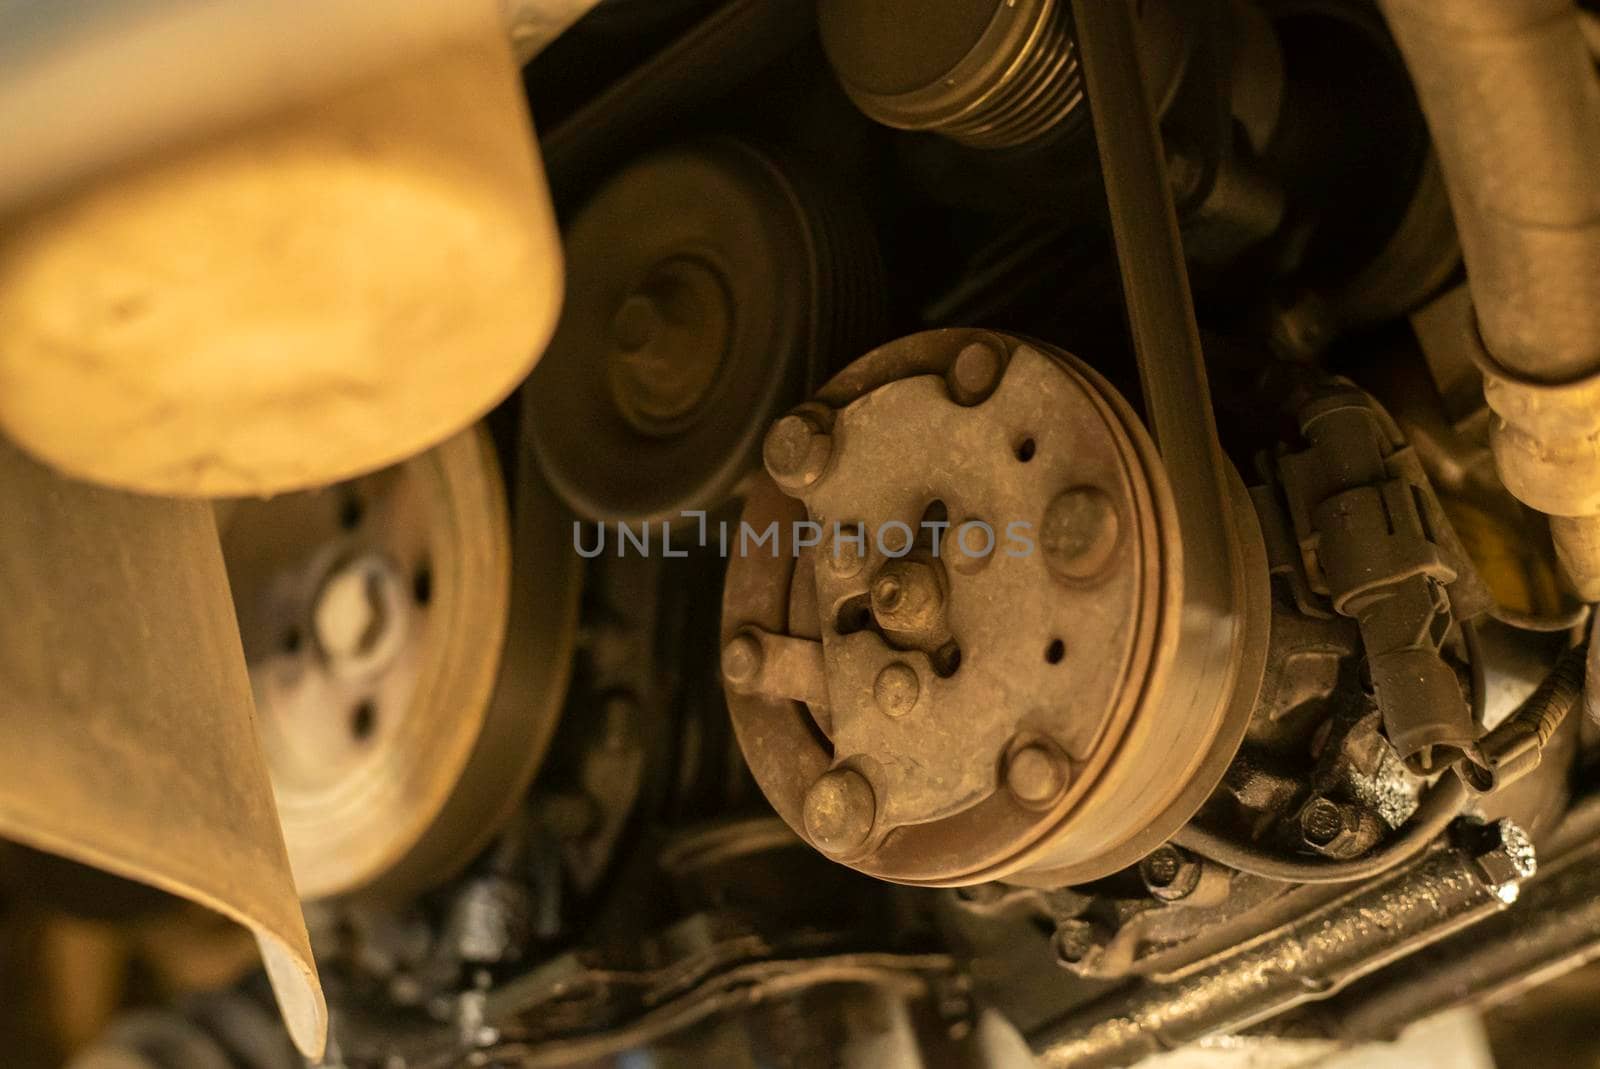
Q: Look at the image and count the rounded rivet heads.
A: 9